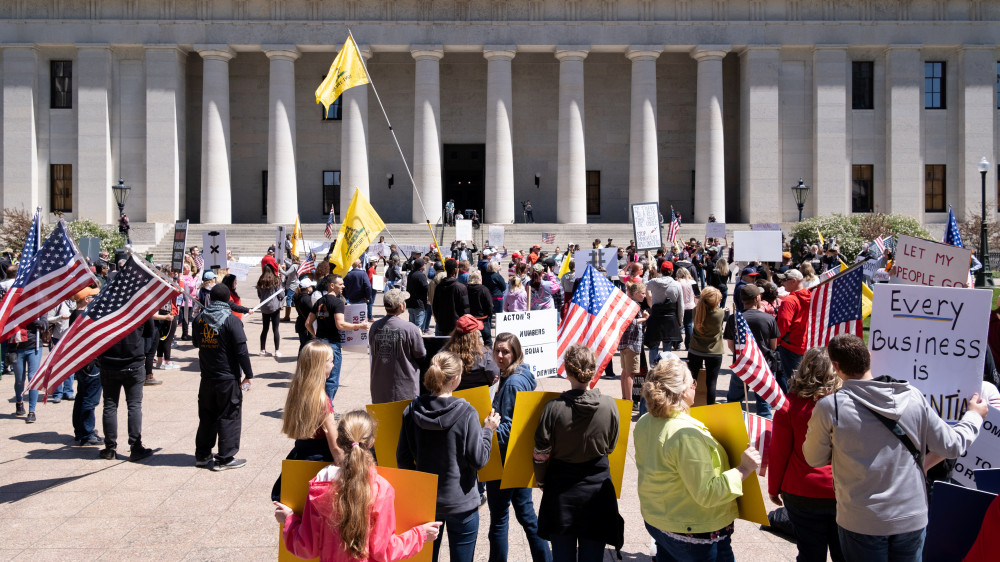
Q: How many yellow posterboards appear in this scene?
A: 4